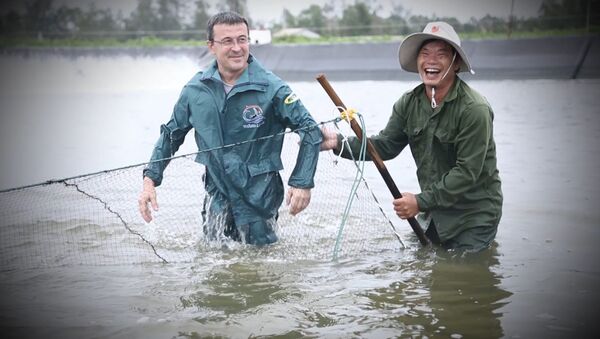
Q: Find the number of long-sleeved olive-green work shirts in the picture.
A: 1